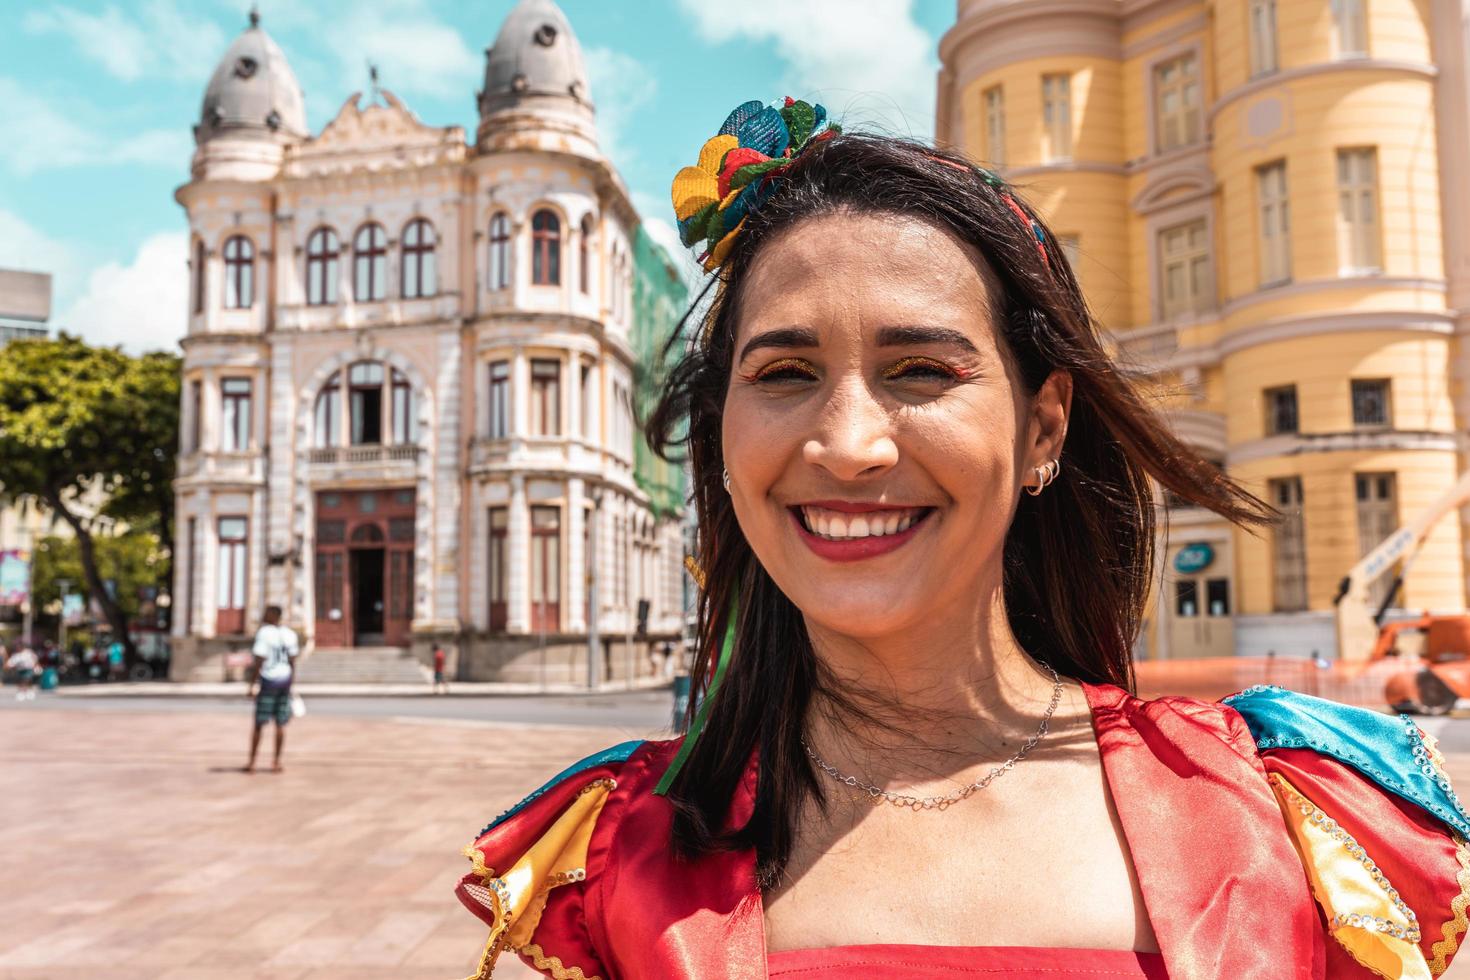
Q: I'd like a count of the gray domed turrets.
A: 2